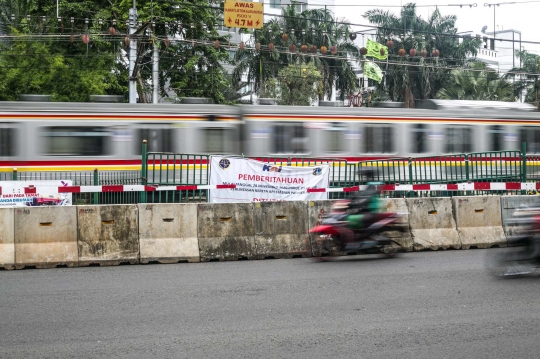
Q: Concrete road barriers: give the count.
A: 11